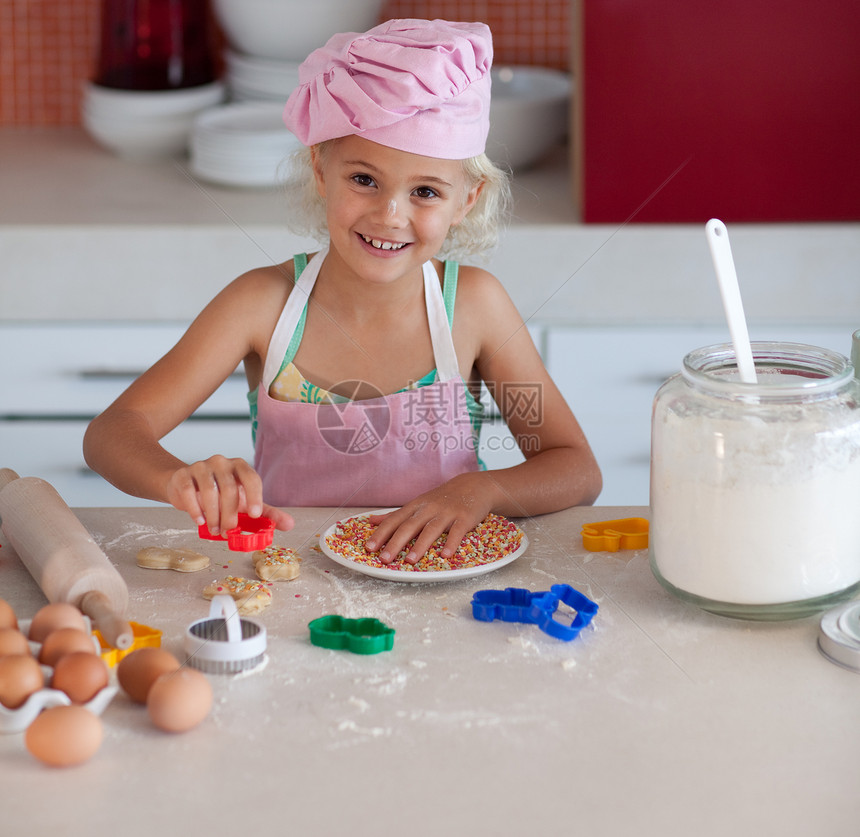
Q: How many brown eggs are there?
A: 9